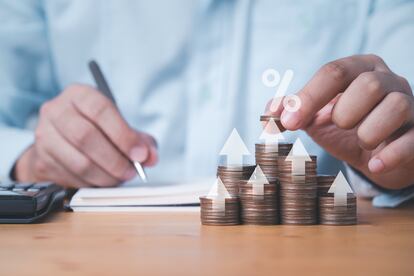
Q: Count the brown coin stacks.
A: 7